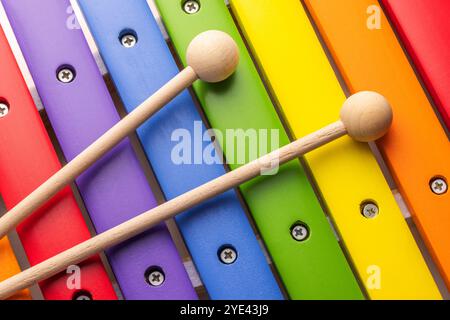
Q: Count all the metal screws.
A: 10